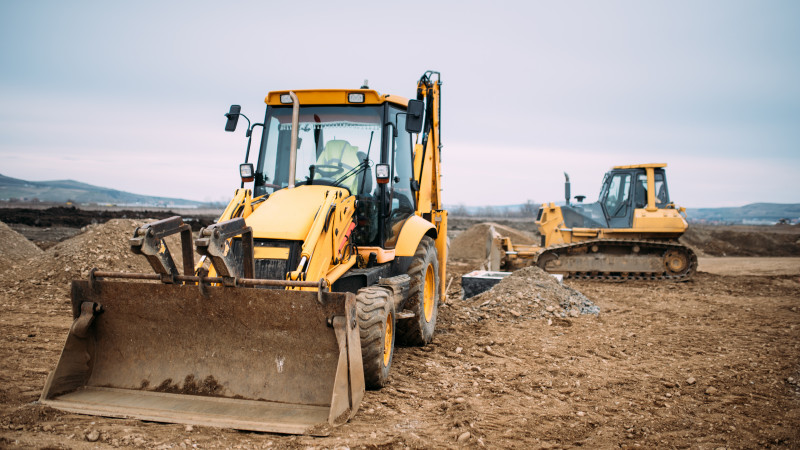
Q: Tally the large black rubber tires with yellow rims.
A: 2